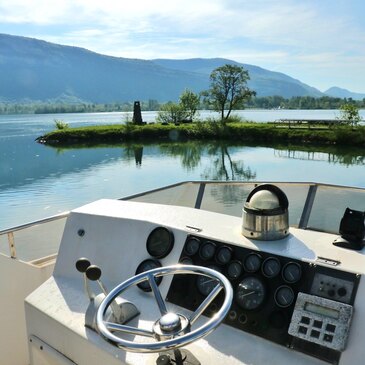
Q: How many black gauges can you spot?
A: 13